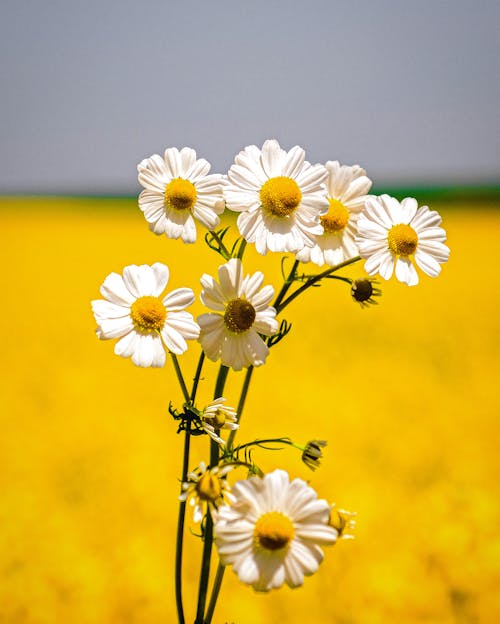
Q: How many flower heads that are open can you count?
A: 7